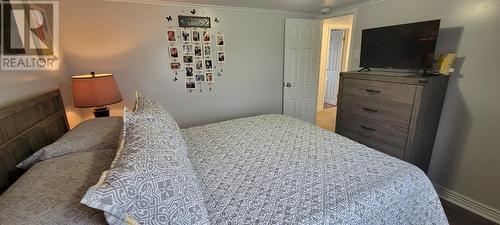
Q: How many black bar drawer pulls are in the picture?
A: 3